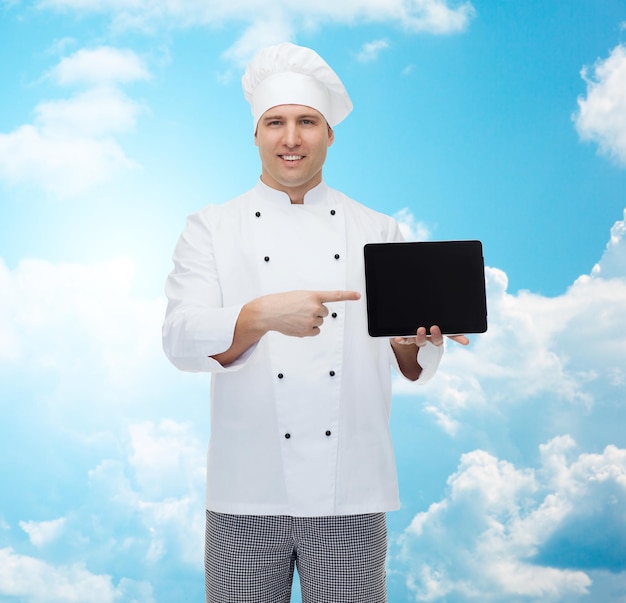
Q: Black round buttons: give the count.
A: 9